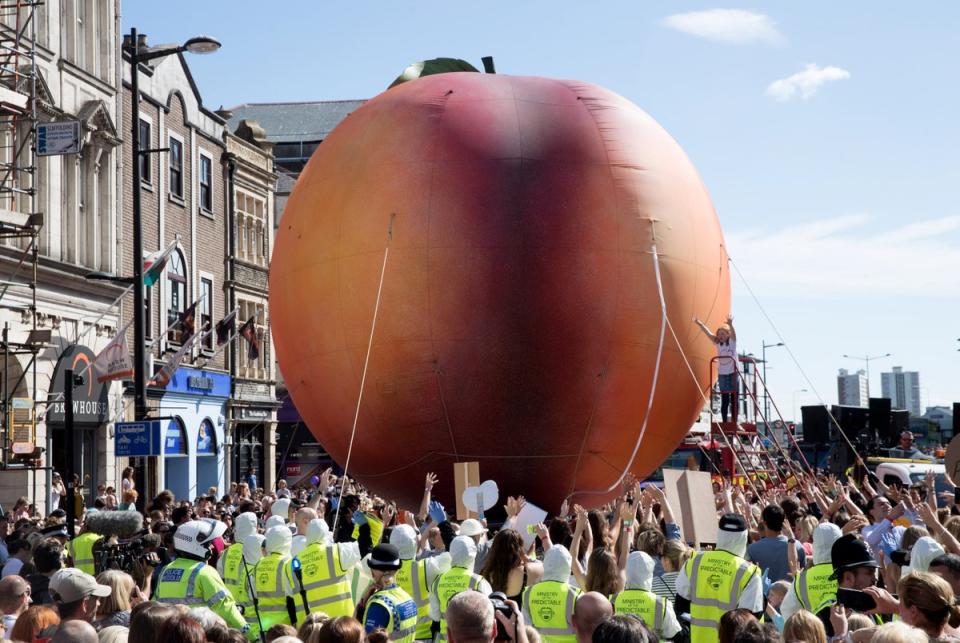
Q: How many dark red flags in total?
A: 3